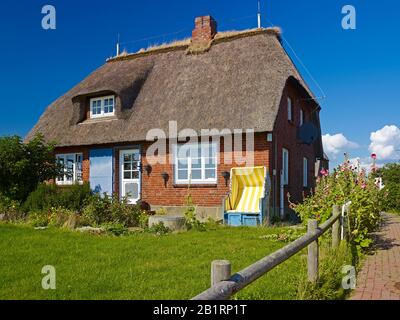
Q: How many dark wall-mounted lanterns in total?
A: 3